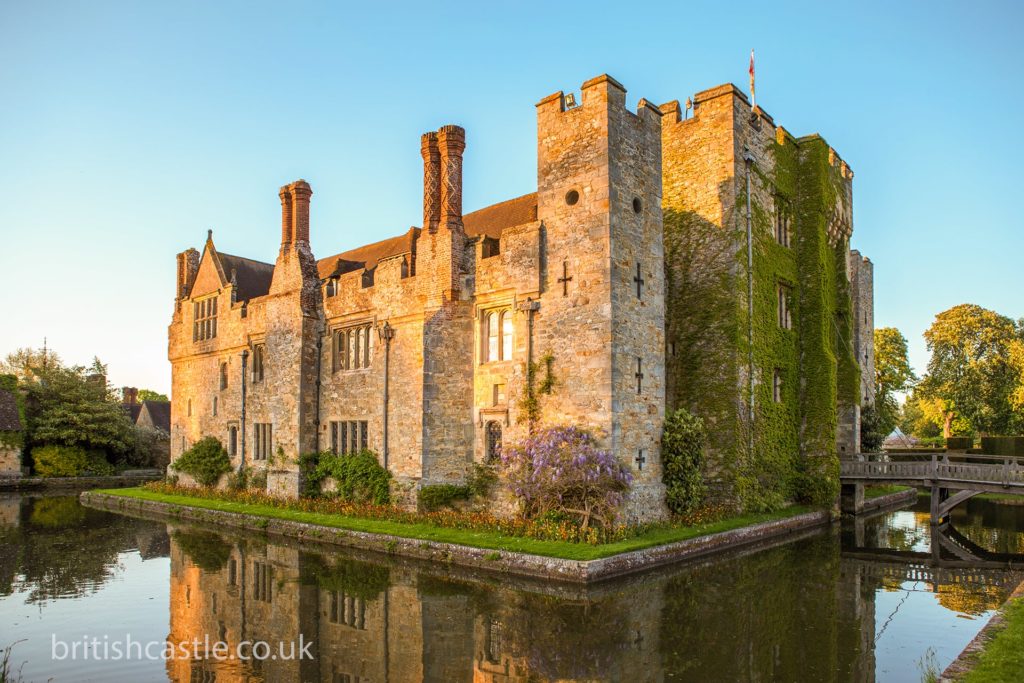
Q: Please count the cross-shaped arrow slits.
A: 4